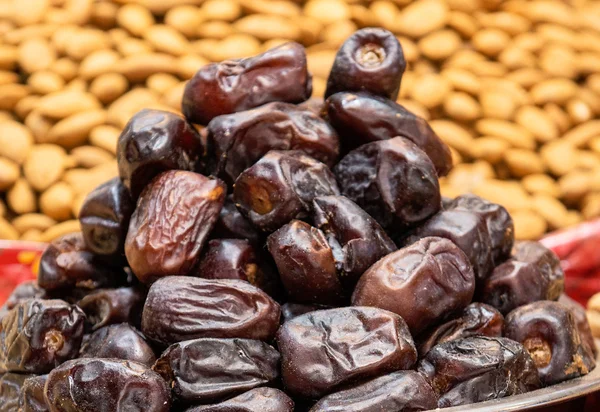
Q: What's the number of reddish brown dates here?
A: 1